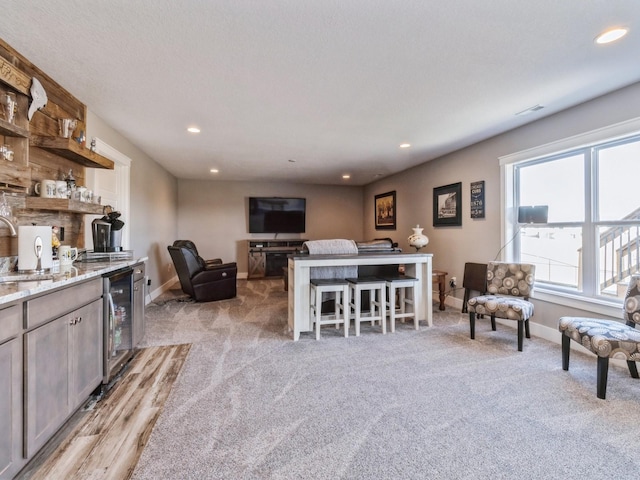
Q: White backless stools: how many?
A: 3